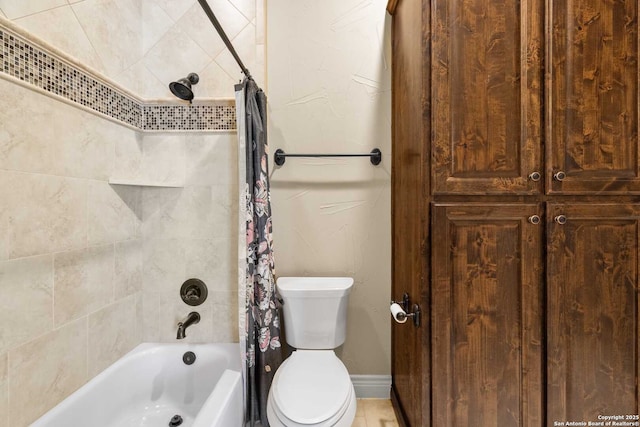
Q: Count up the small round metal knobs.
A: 4